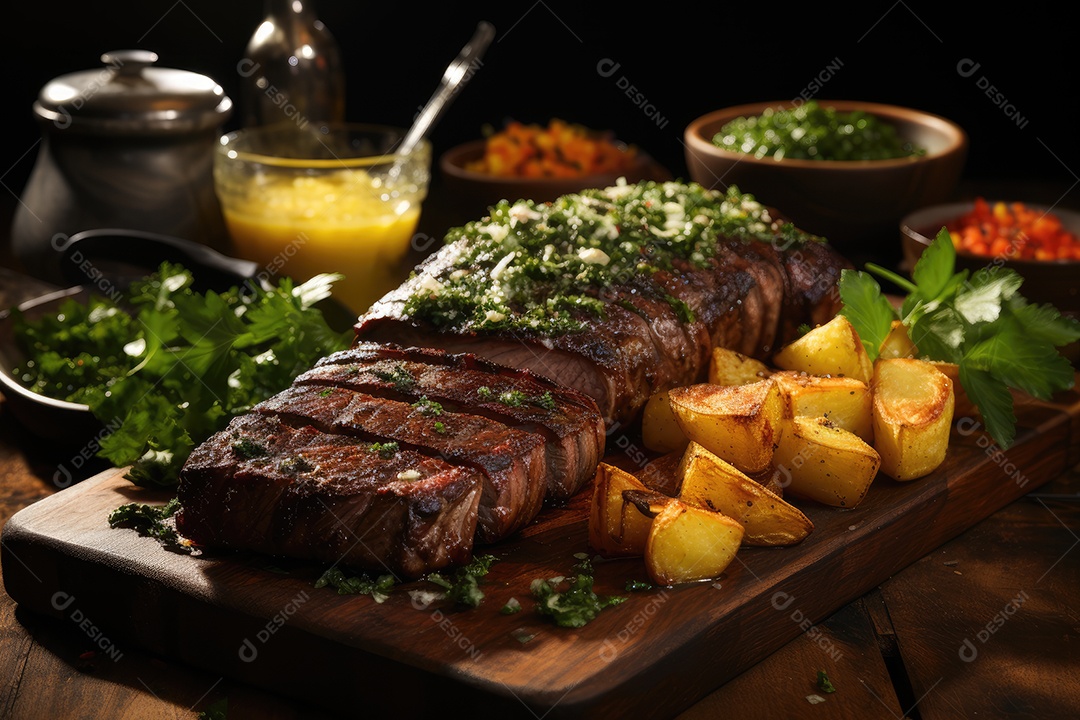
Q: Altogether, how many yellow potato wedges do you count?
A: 12